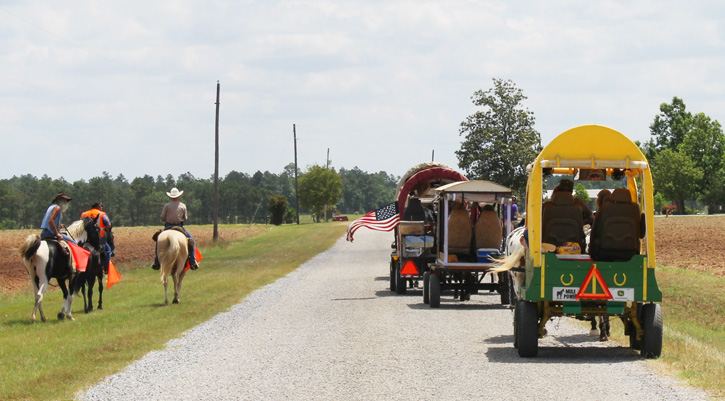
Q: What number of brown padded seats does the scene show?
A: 4